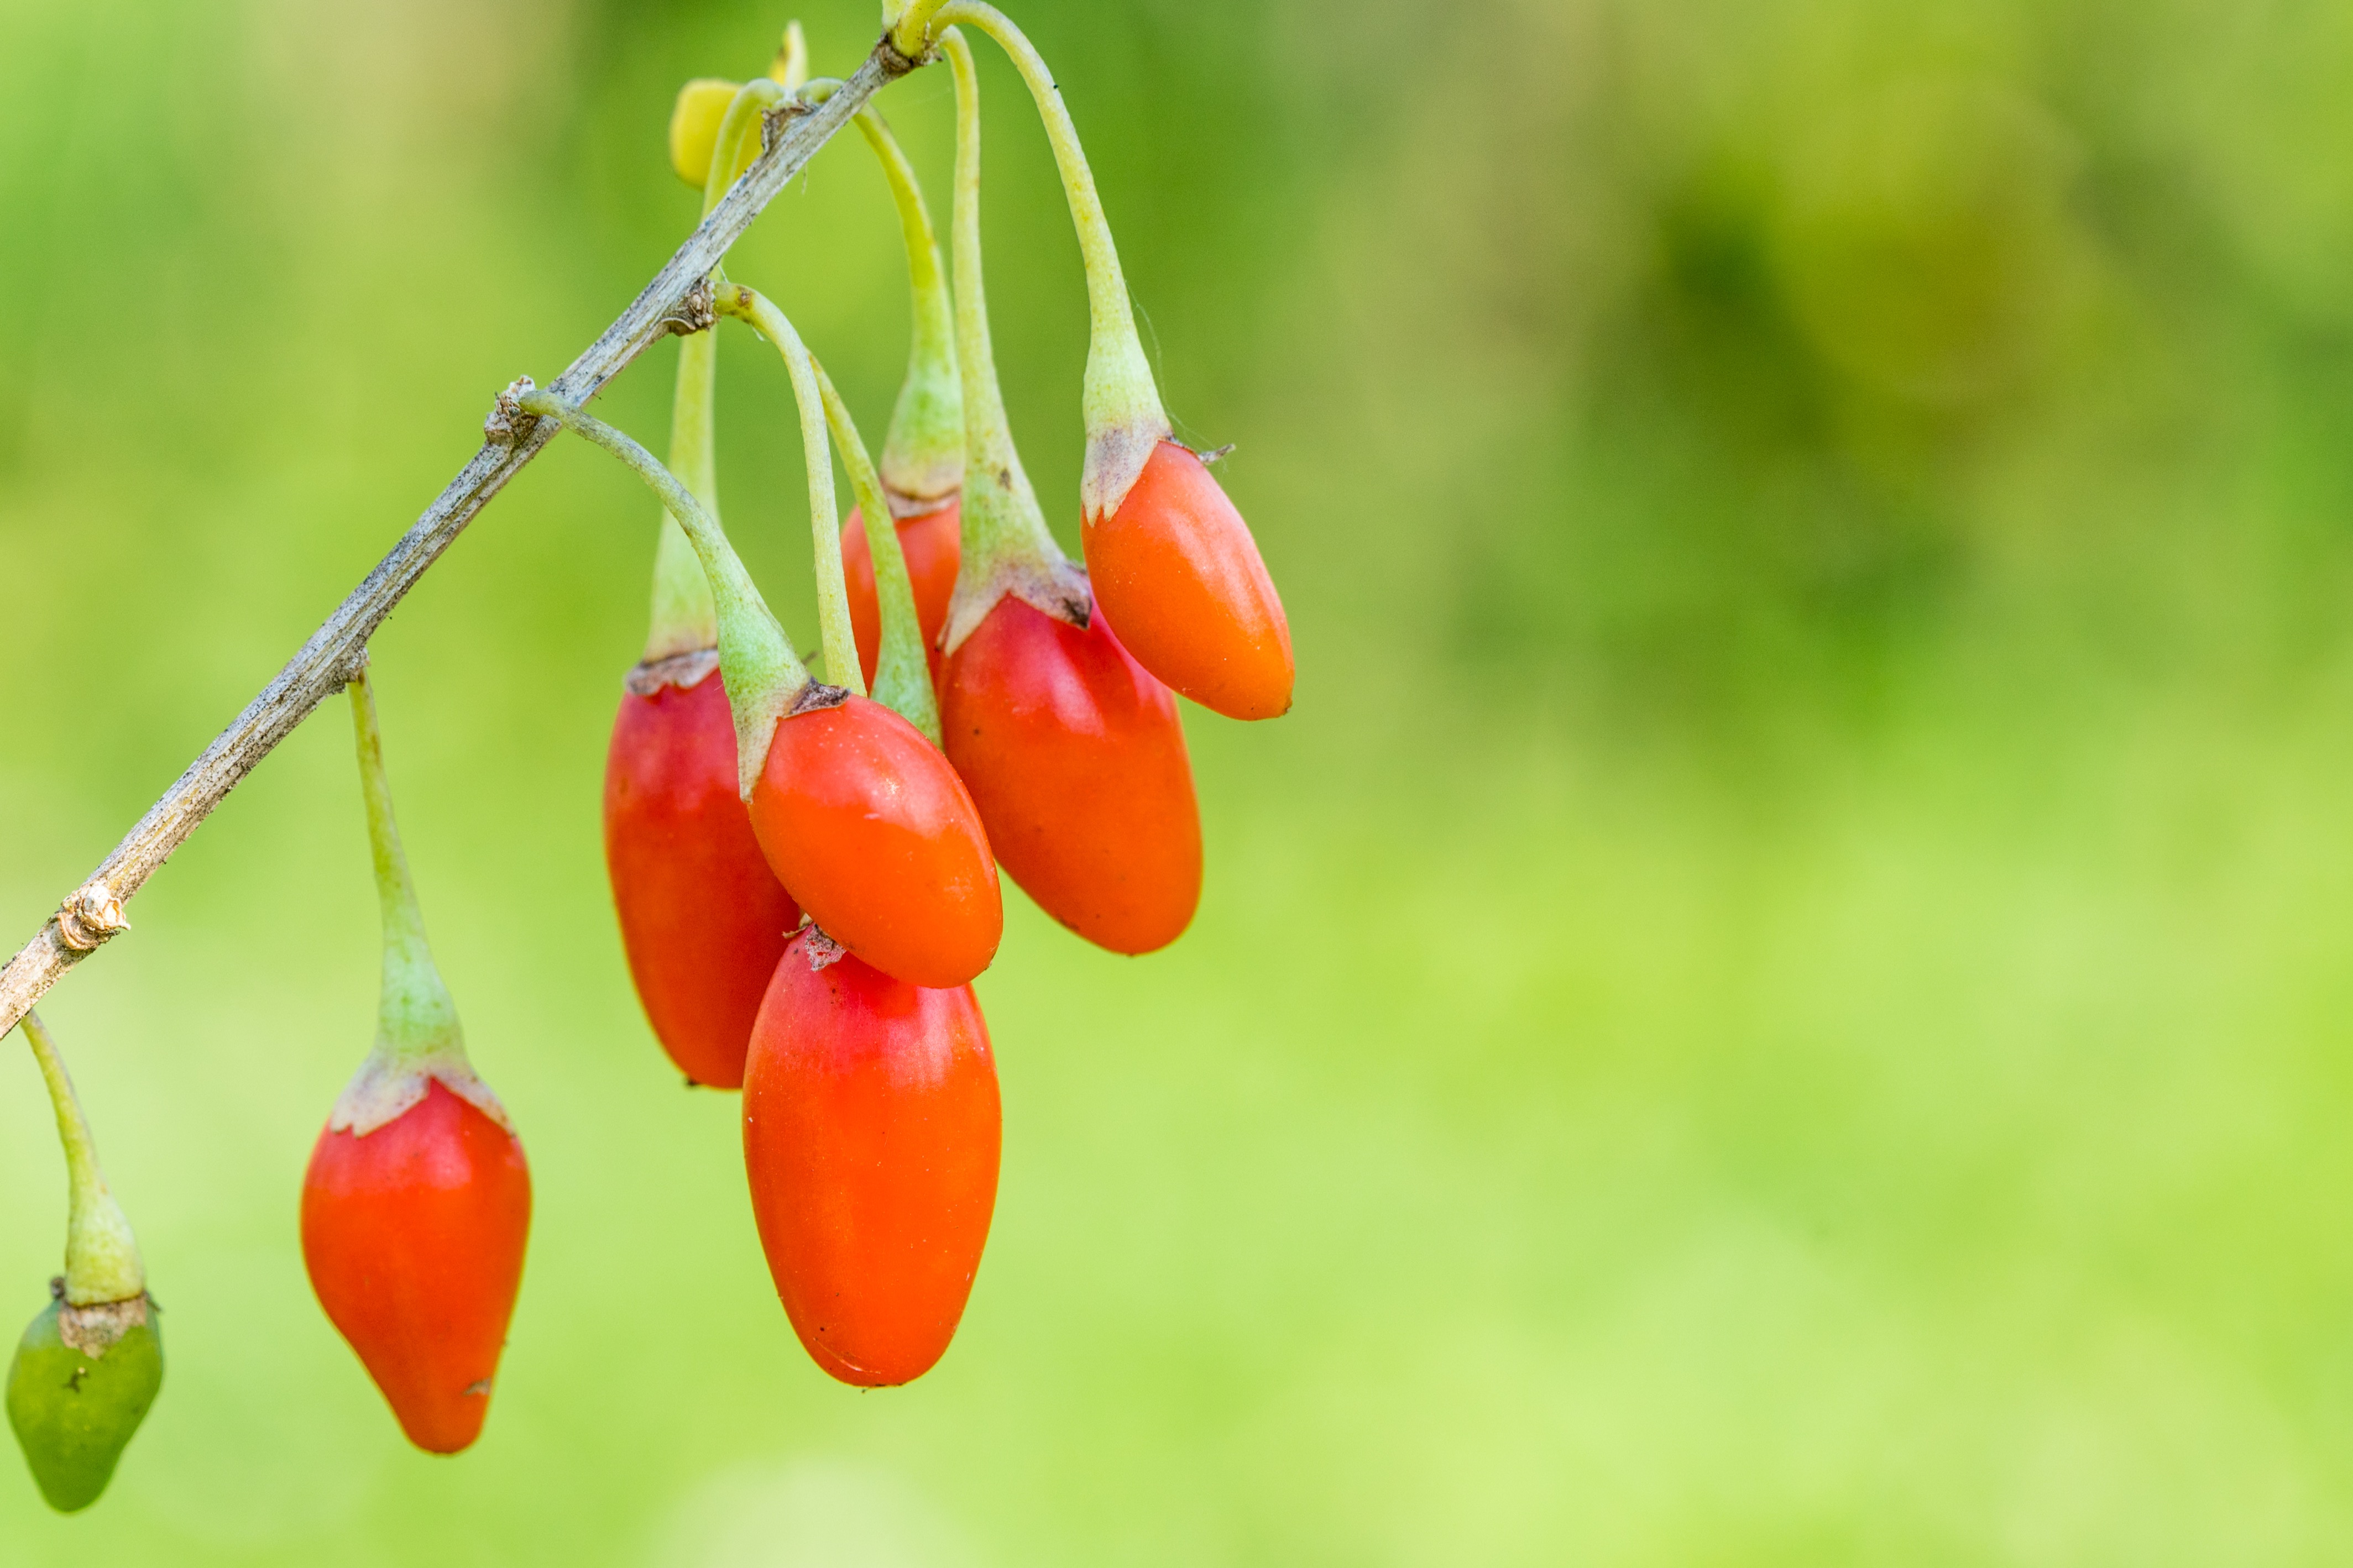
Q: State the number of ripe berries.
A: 7